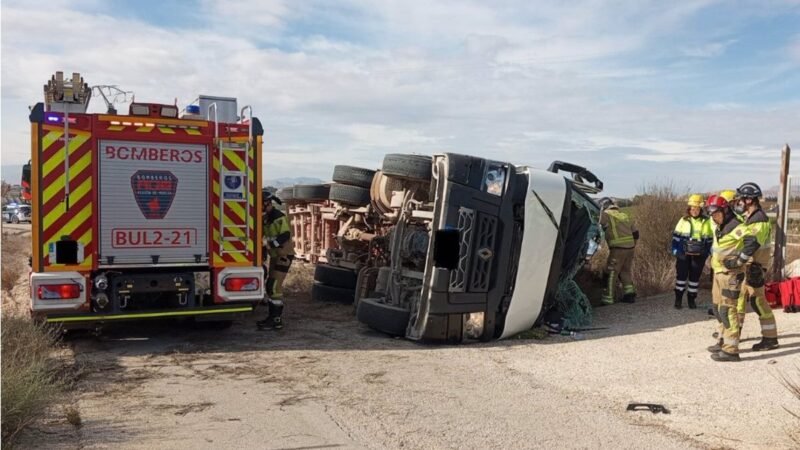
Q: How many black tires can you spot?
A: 8